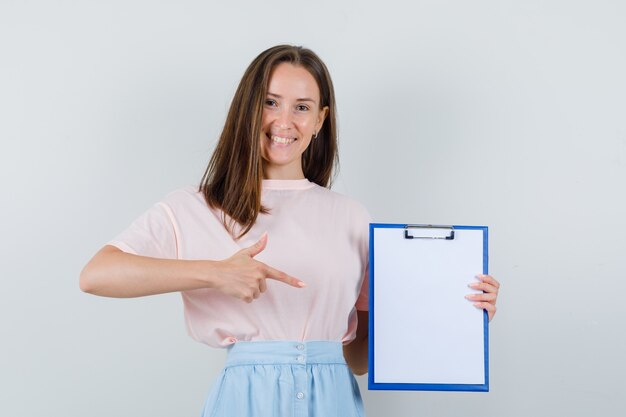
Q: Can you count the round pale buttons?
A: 3